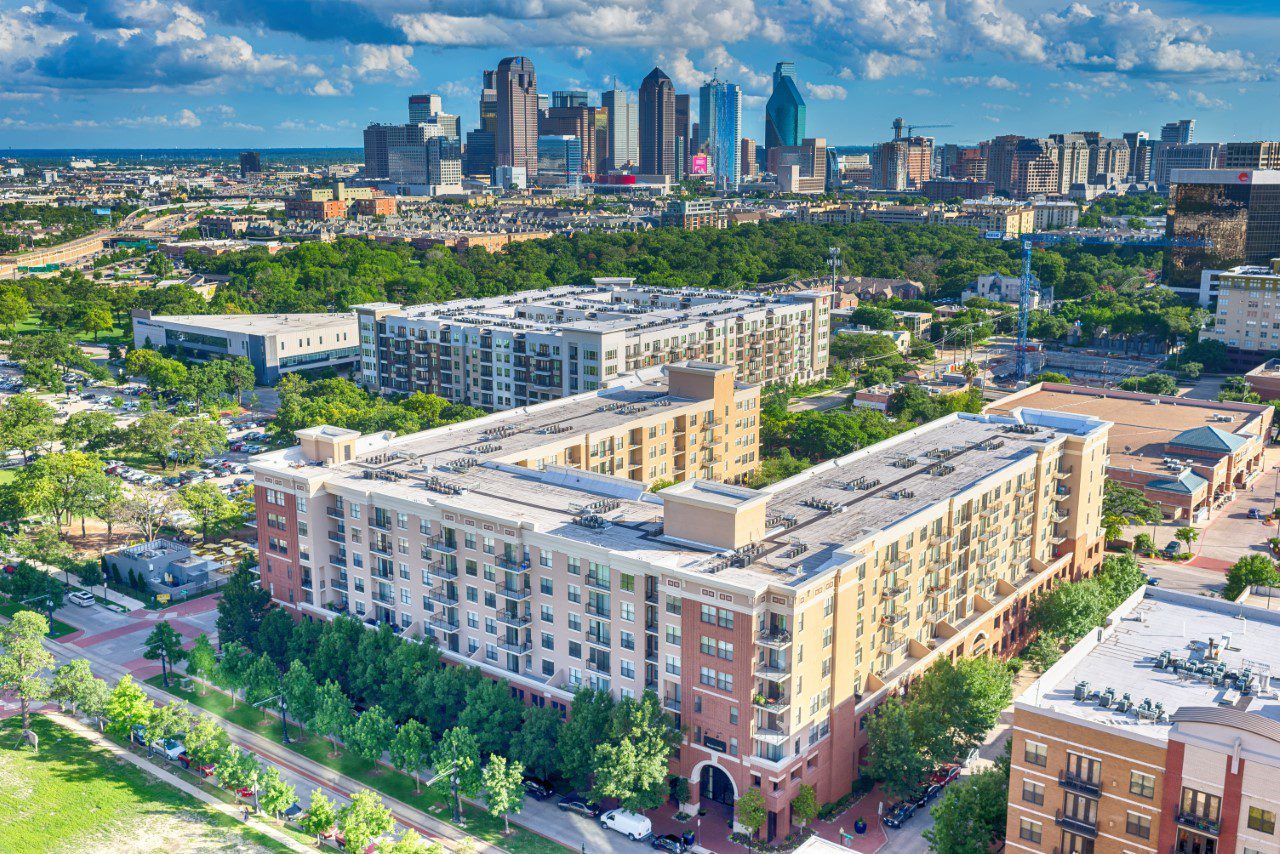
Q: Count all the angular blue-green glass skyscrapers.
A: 1